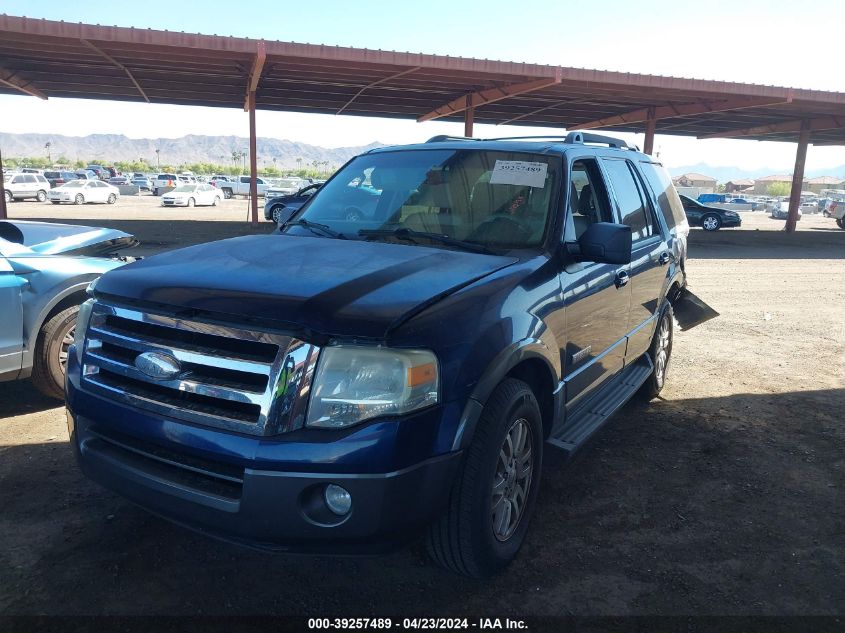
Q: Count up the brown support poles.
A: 5